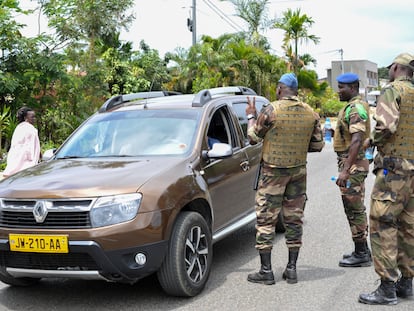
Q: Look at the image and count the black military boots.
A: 6